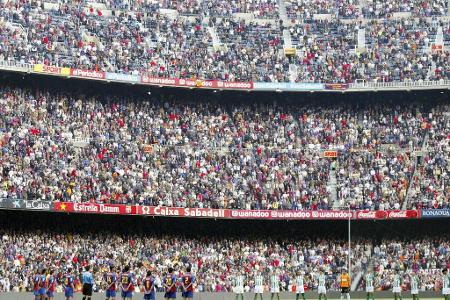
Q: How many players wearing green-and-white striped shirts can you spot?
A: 9